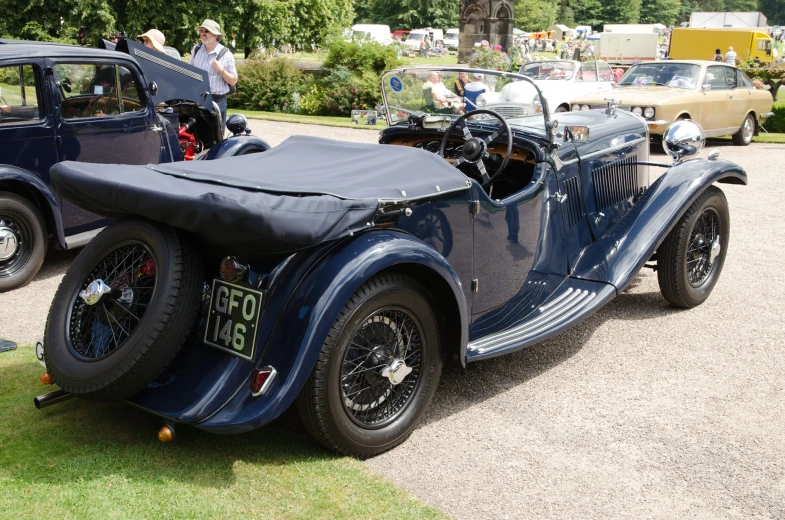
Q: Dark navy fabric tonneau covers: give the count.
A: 1